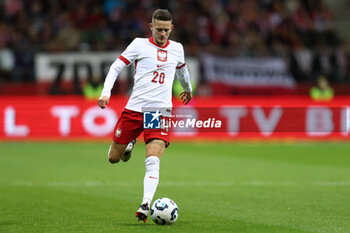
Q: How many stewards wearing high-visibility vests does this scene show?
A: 3